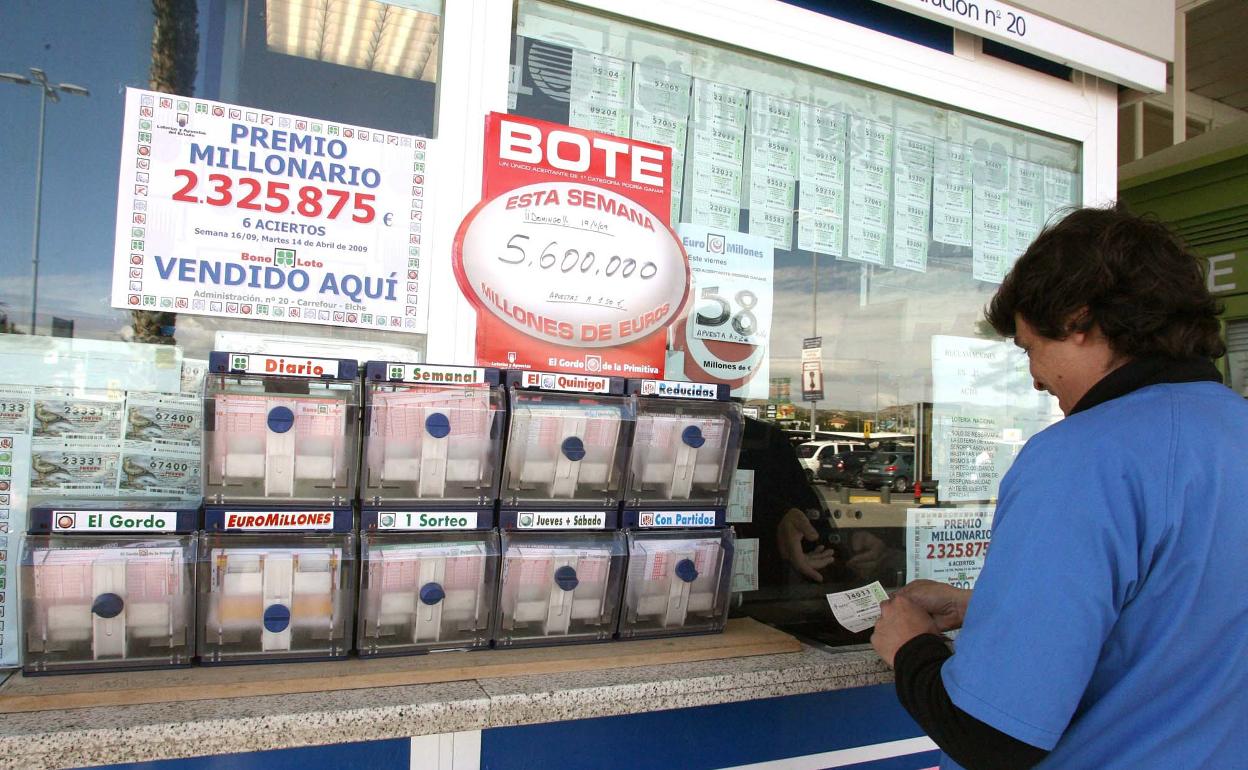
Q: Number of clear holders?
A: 9